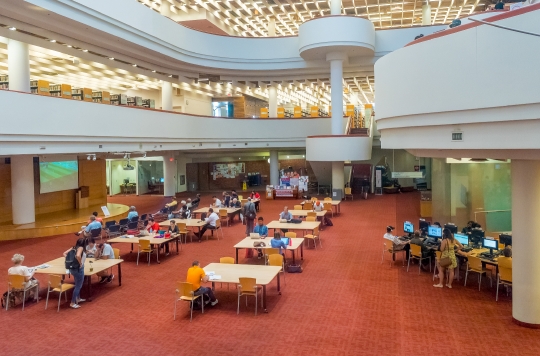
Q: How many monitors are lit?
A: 4